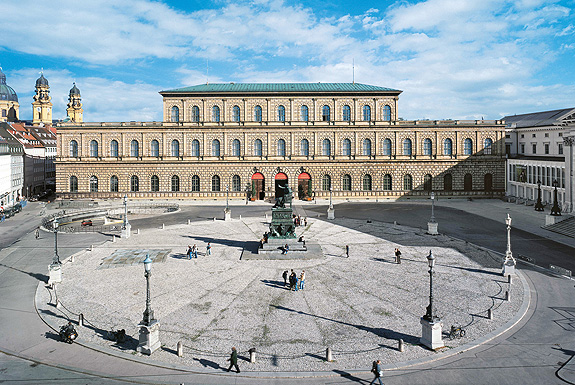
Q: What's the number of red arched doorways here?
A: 3